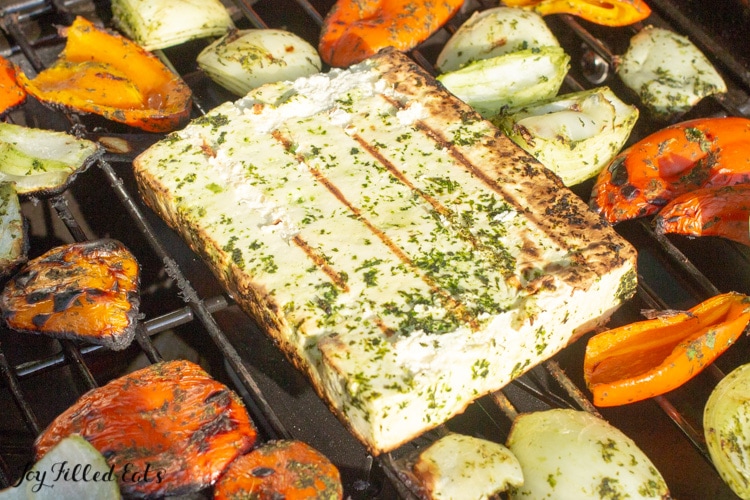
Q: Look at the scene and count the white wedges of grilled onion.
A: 12